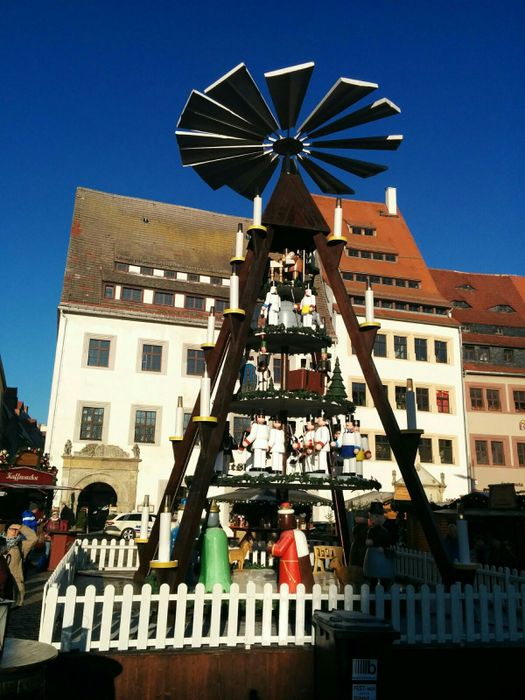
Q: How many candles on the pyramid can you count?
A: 12